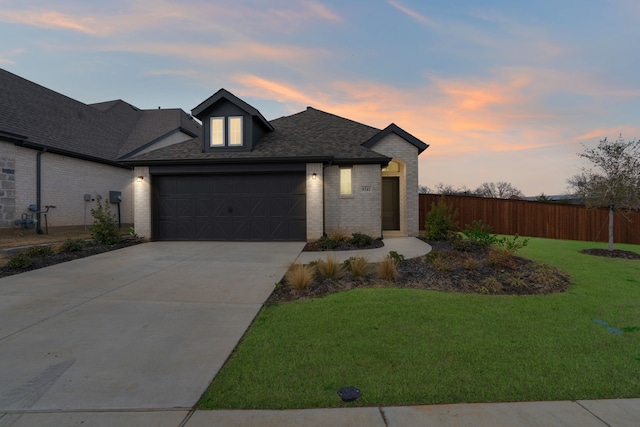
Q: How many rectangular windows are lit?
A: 3